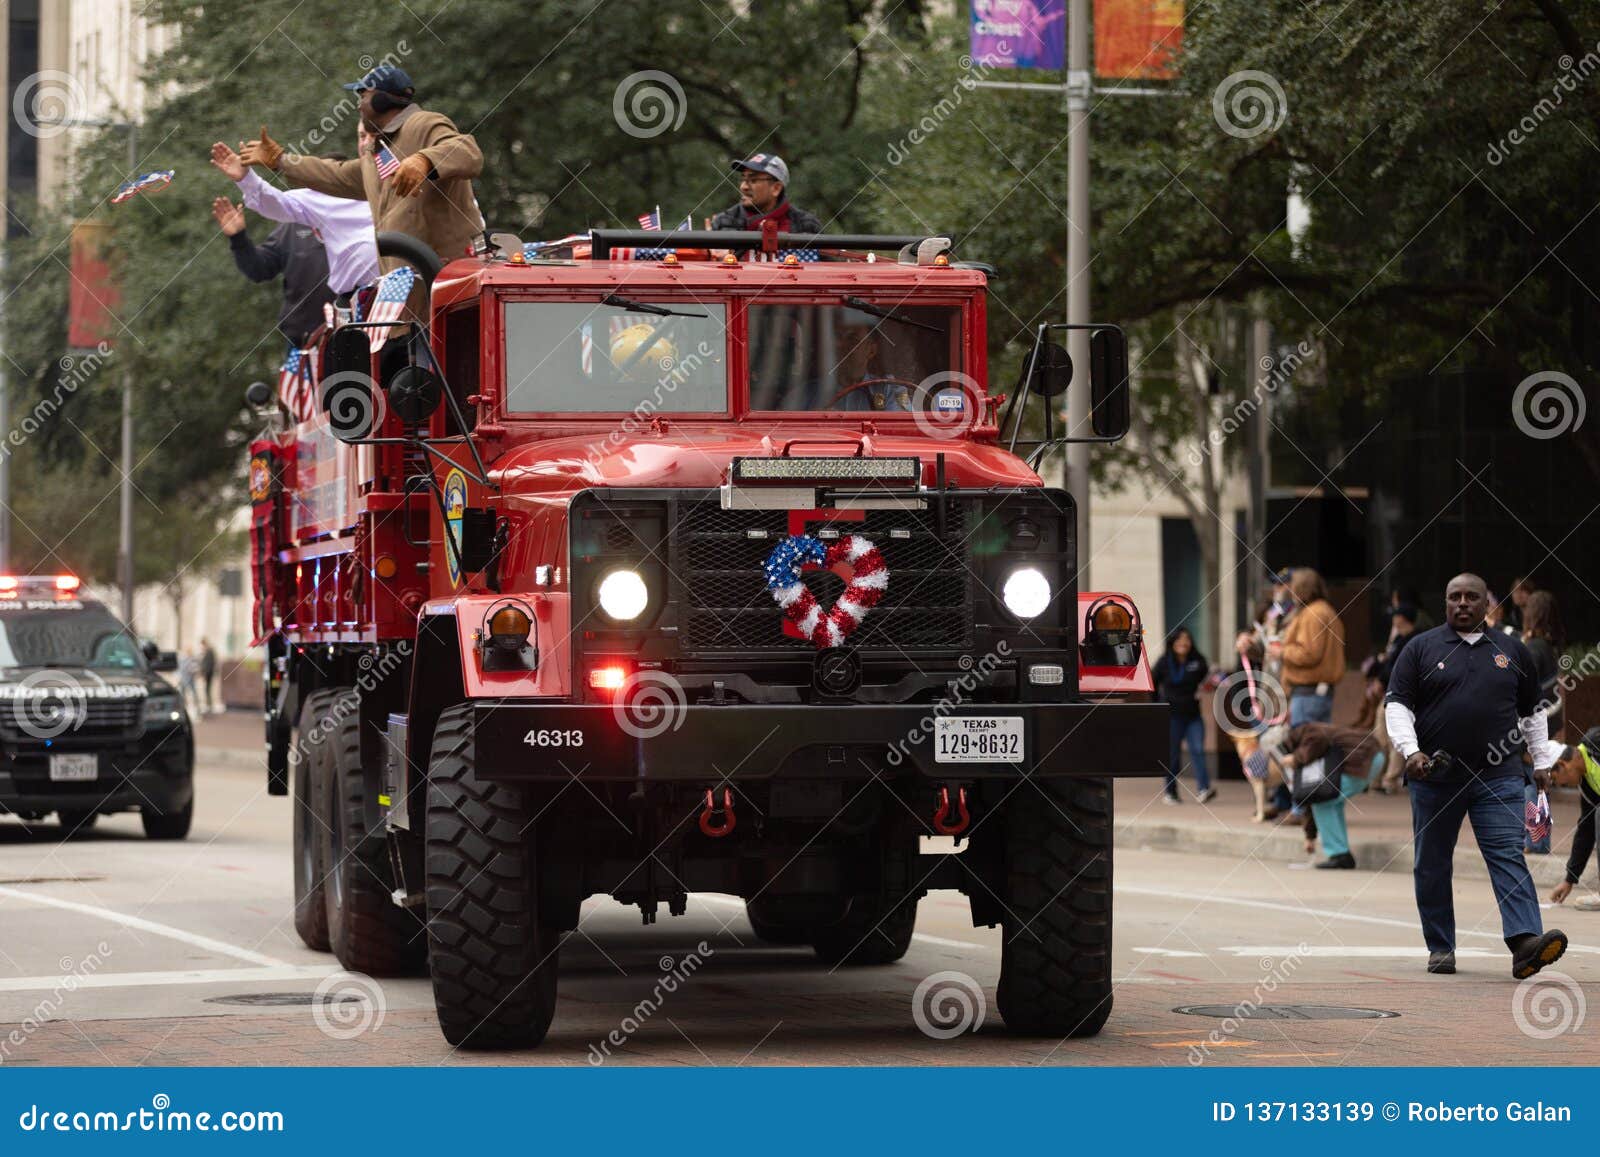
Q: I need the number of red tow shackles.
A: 2